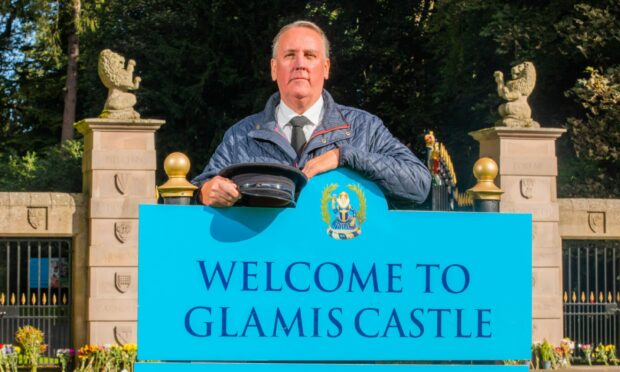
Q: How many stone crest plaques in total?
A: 7